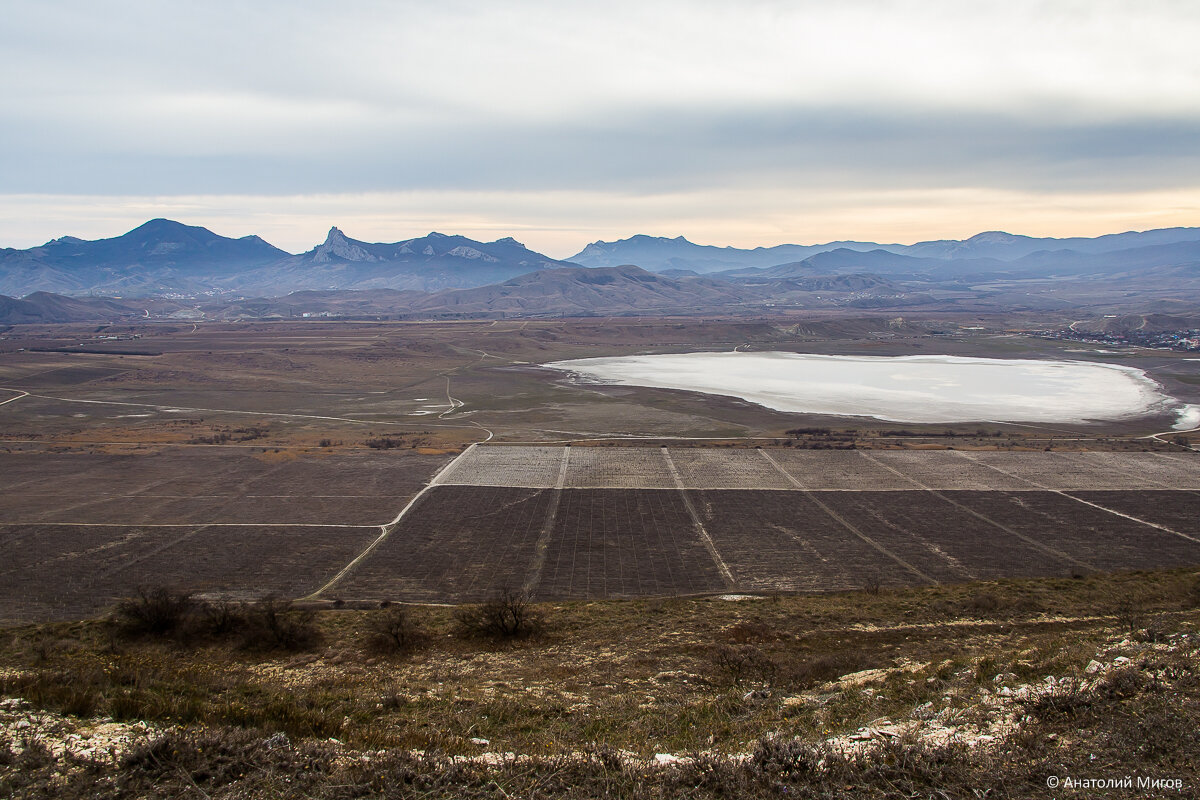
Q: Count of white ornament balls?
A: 0